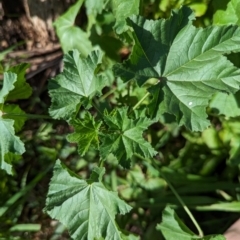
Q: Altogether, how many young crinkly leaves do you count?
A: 2